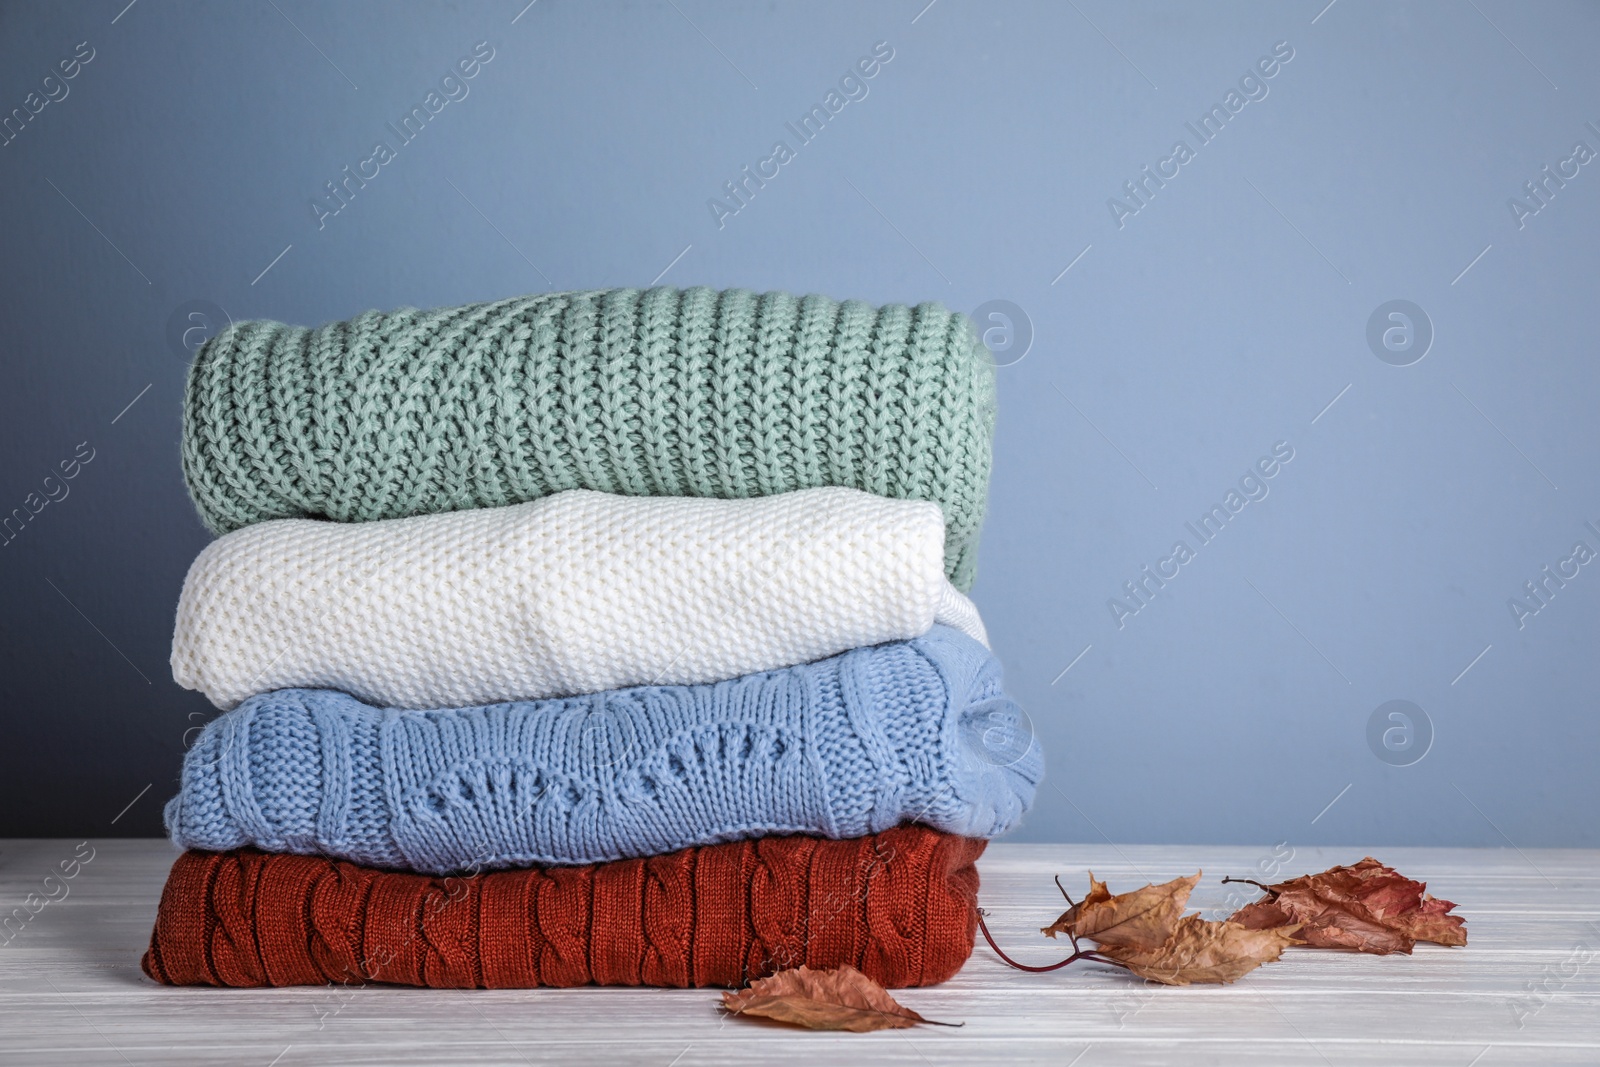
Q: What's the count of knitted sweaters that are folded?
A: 4